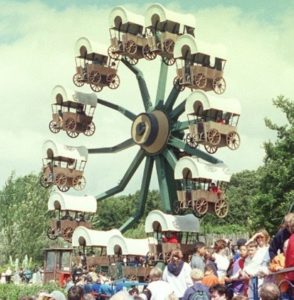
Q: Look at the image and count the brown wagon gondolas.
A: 12